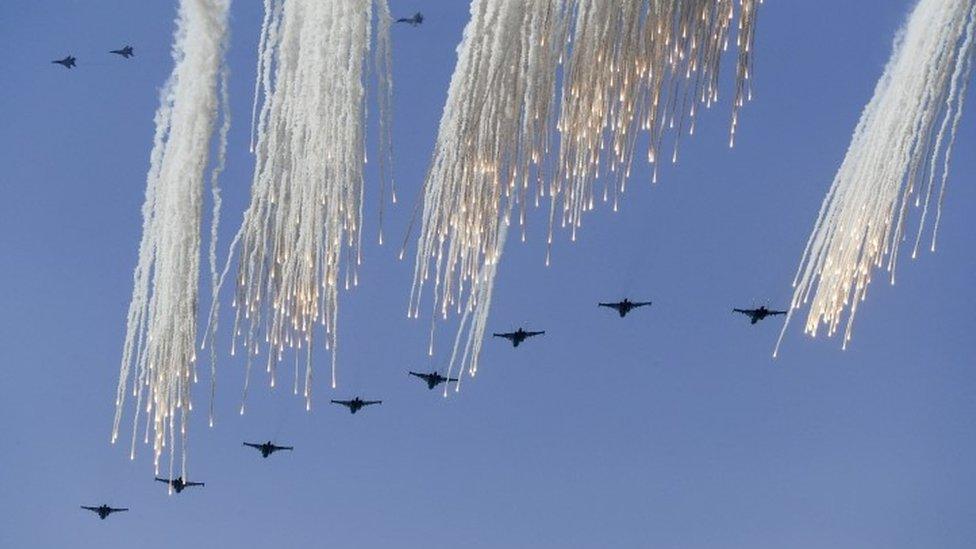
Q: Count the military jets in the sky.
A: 11